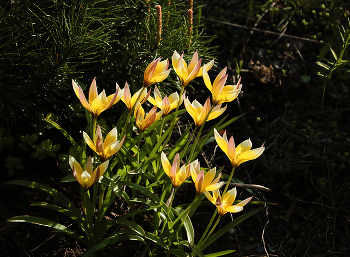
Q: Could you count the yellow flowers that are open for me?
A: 14